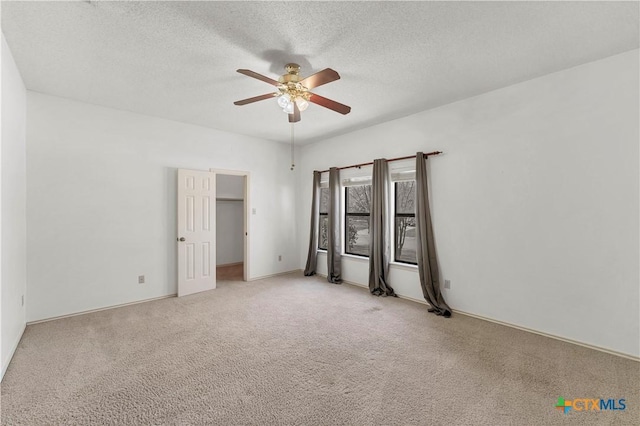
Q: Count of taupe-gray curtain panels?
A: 4